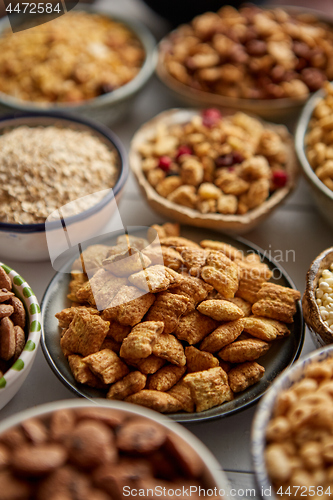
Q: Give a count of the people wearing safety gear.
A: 0